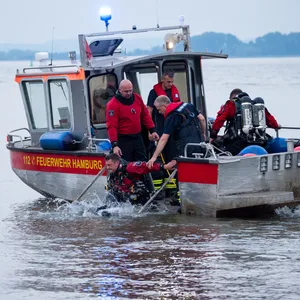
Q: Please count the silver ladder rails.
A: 2